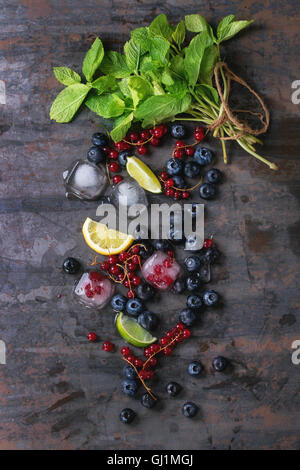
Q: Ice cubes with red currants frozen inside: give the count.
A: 2